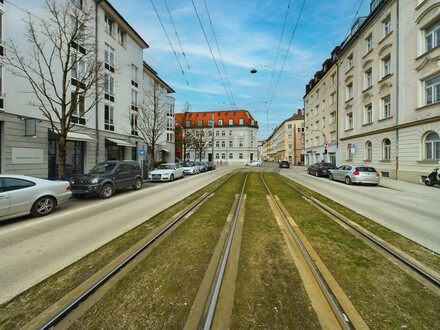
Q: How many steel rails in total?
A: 4